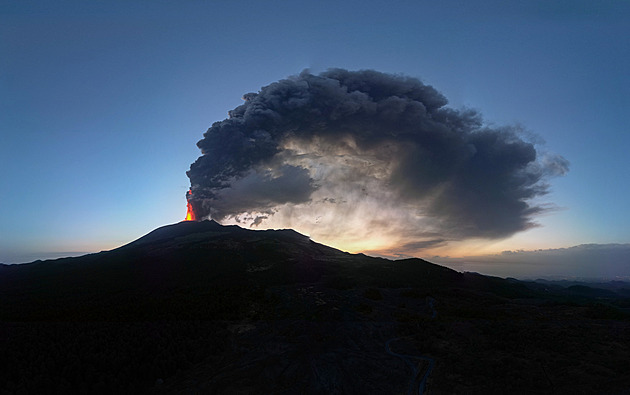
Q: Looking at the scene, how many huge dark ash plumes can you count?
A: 1